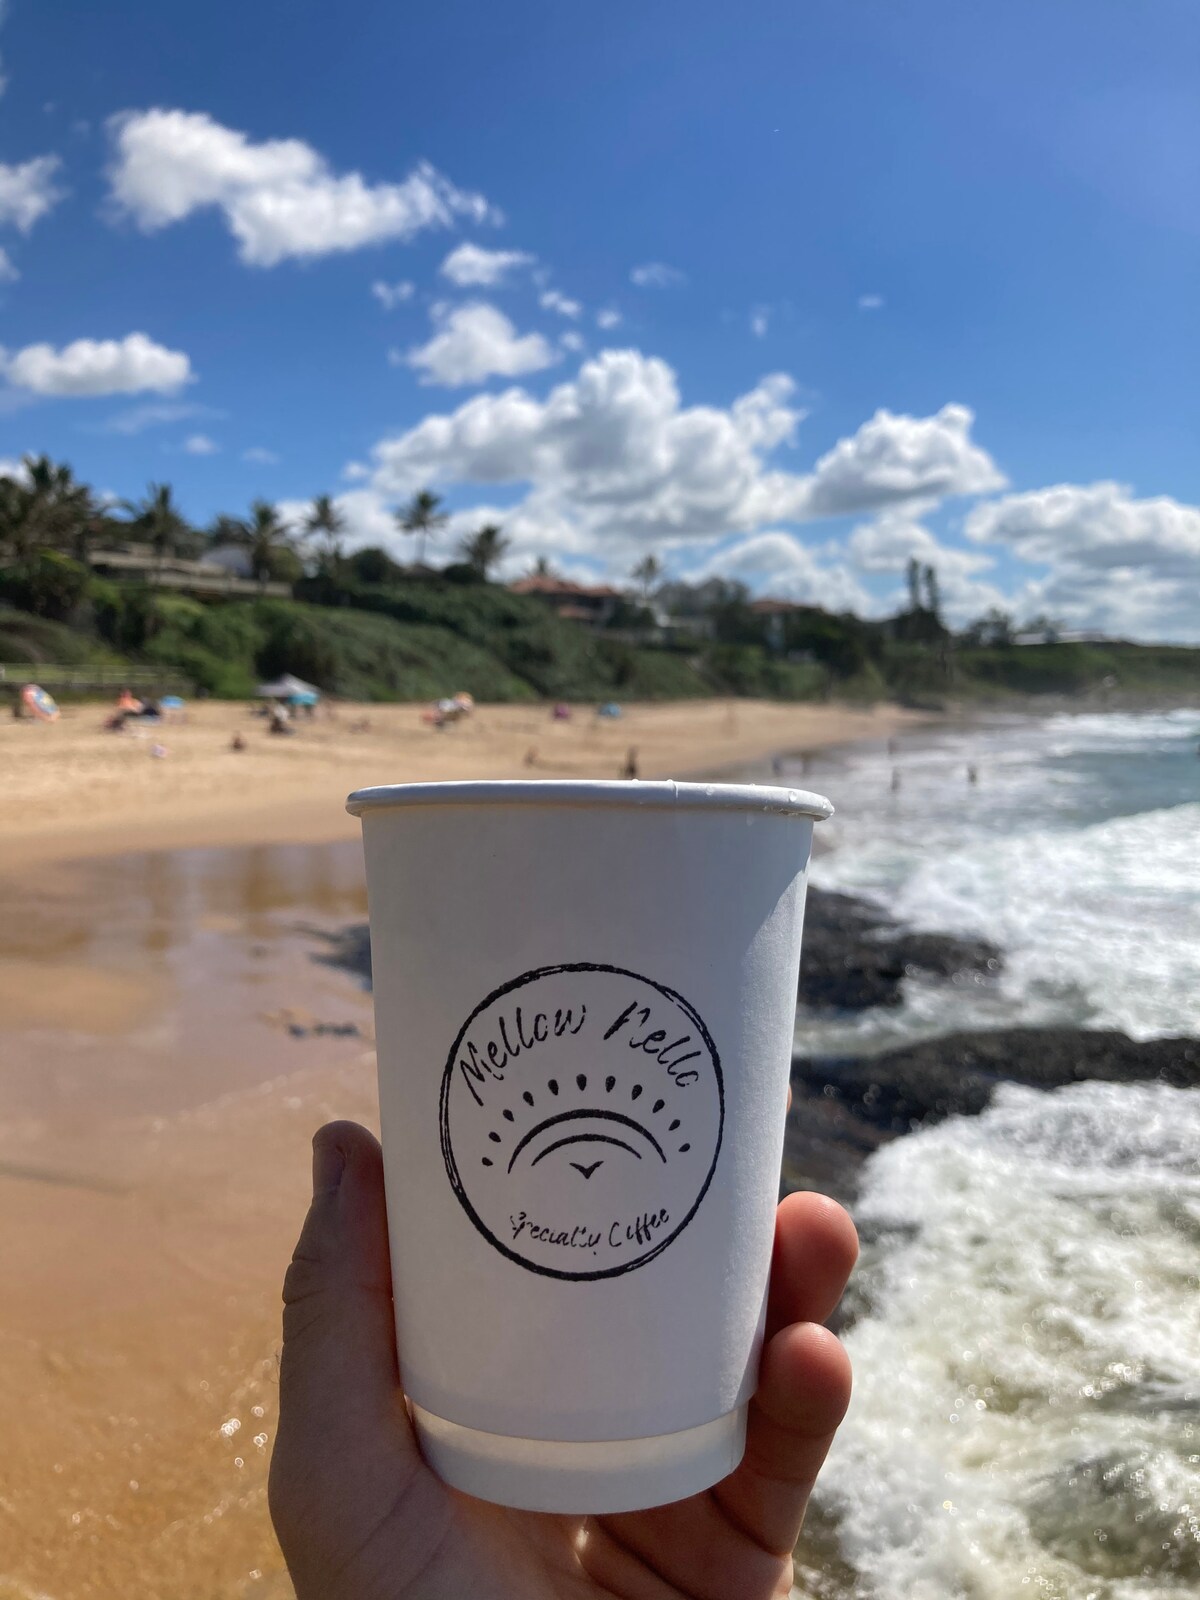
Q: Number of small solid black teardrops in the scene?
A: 11